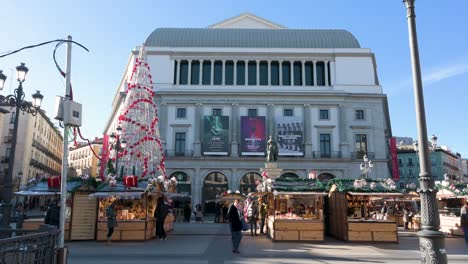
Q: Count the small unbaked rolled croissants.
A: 0